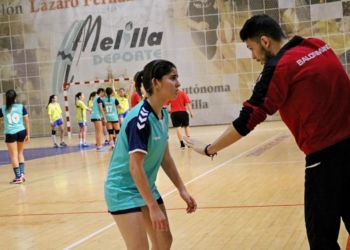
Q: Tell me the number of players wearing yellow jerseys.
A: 4